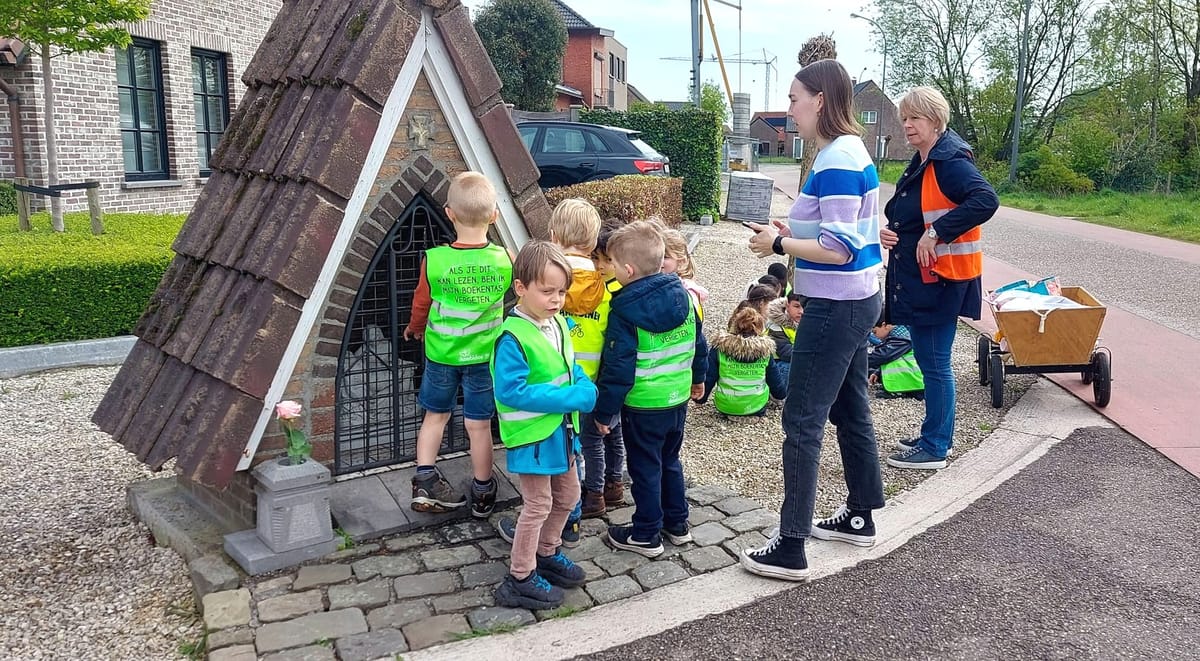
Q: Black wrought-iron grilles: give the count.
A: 1